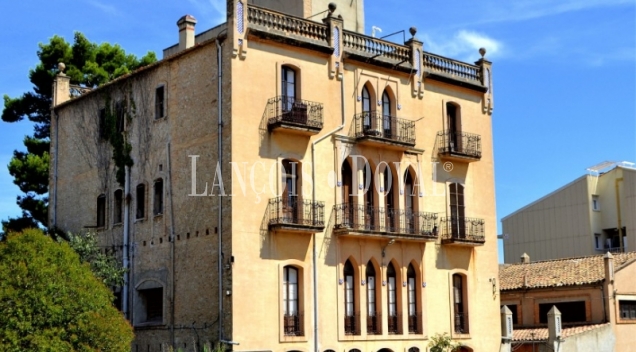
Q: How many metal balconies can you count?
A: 6